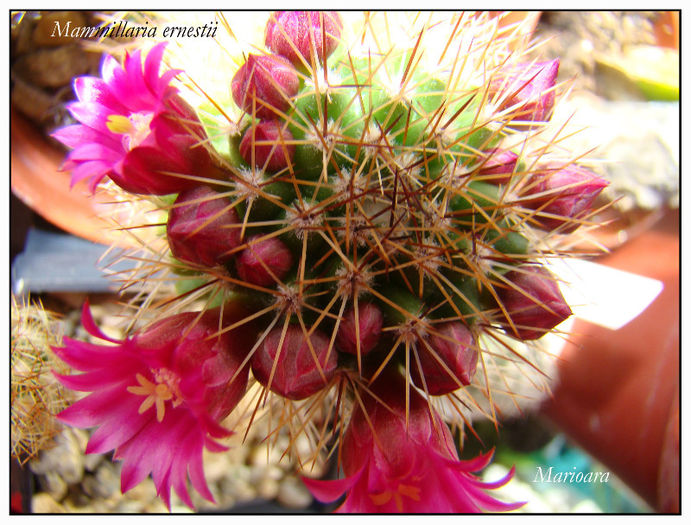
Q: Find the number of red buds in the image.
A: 12